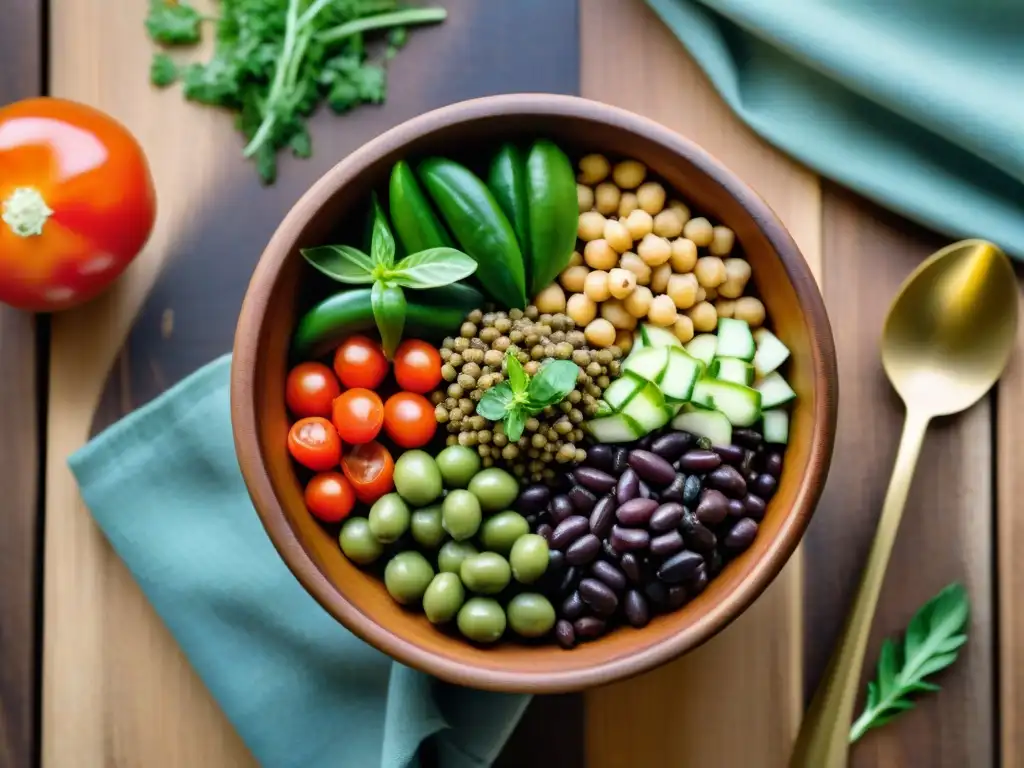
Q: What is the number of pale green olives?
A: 15